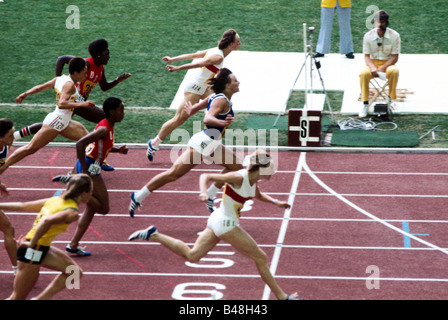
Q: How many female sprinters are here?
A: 8